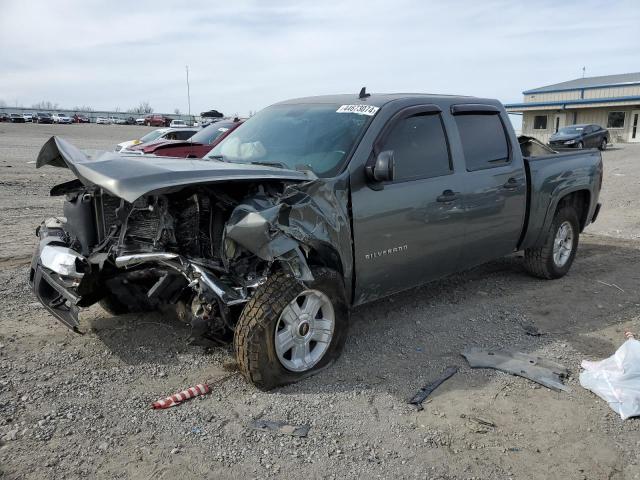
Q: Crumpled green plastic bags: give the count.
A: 0